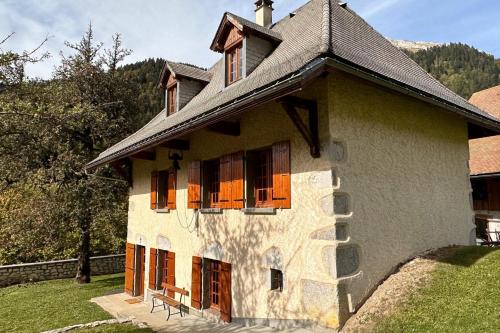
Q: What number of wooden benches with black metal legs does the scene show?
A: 1